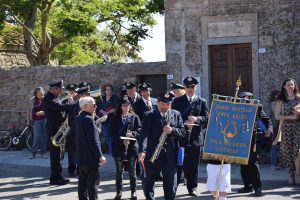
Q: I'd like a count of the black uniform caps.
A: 12